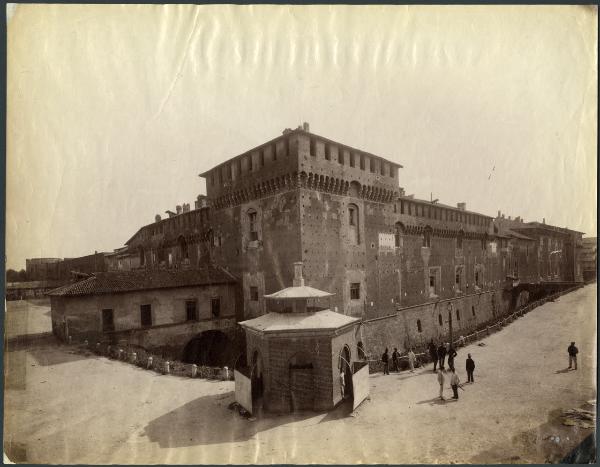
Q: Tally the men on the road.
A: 10